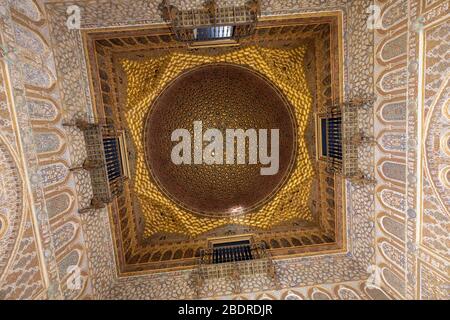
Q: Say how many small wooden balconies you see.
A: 4